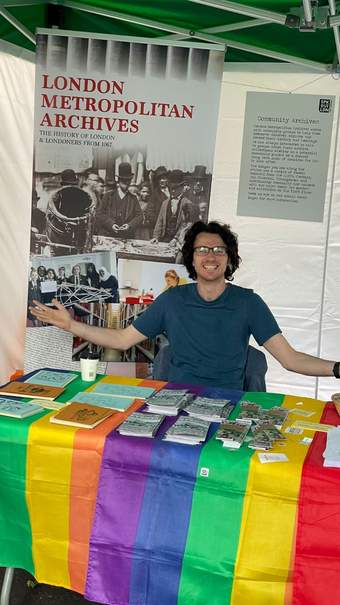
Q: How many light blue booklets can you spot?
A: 4